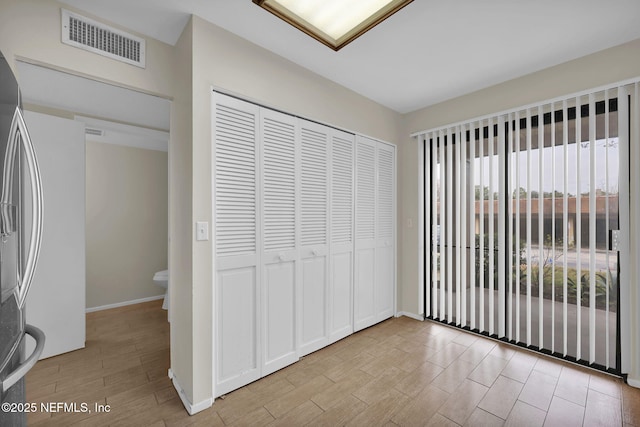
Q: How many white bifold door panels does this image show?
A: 6